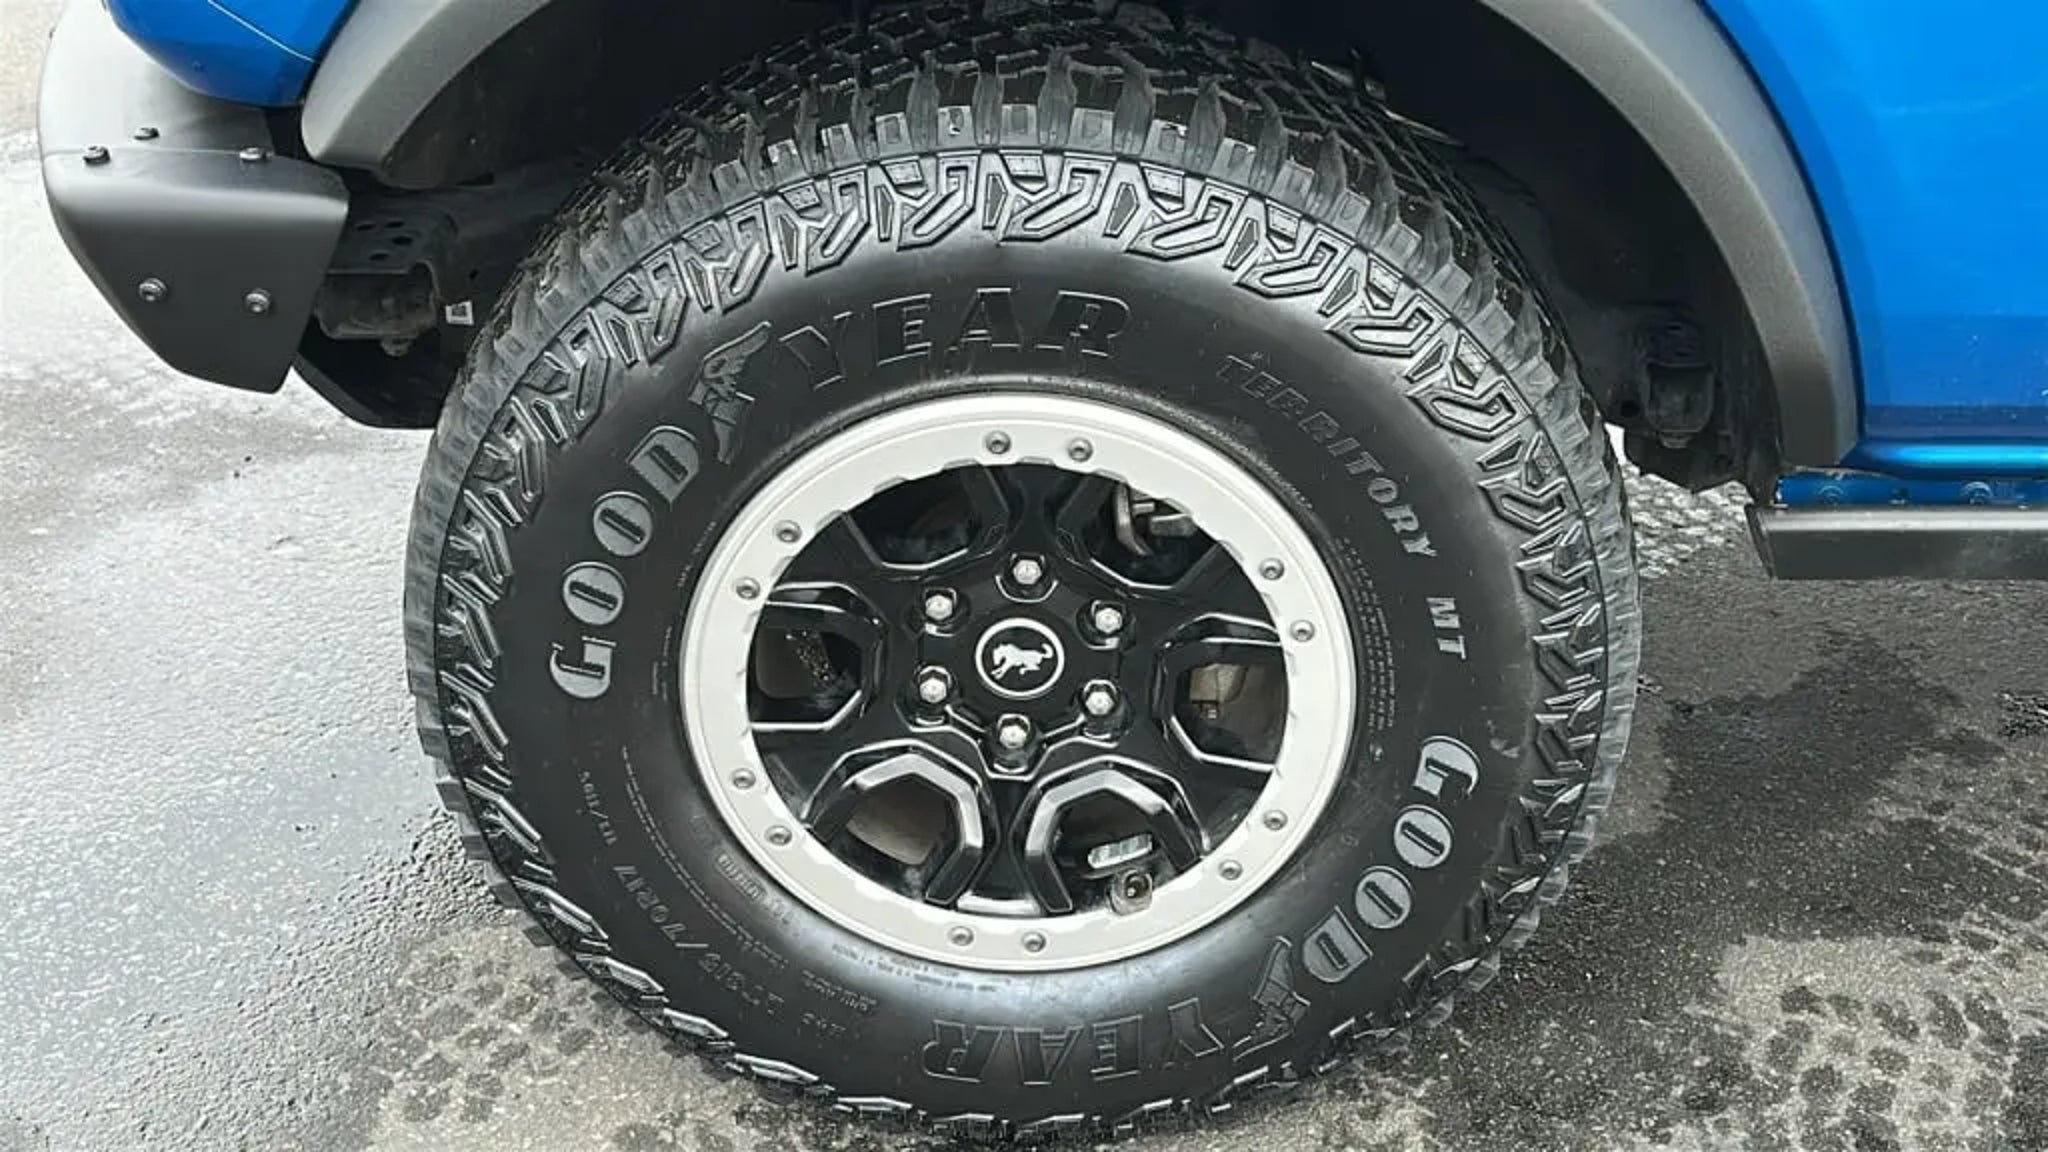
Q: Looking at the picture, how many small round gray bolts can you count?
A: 12